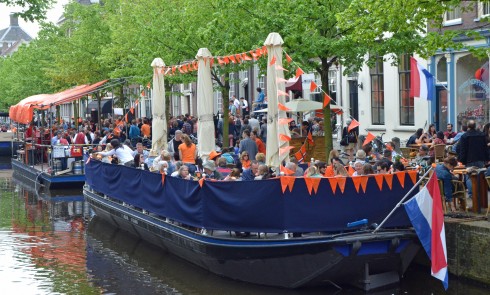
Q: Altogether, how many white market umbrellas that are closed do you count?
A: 3